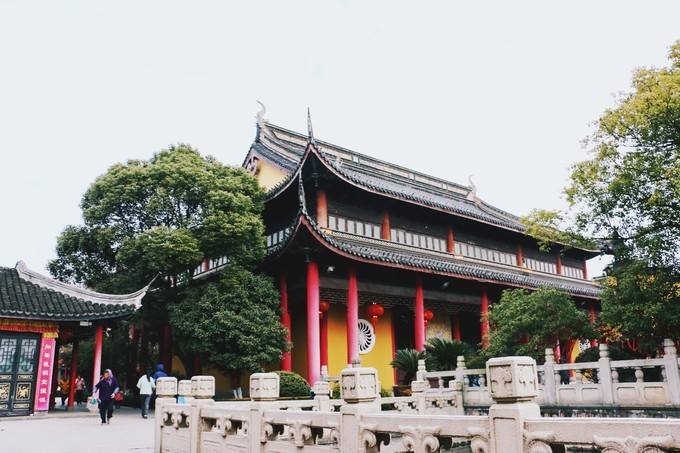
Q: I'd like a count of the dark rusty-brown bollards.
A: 0